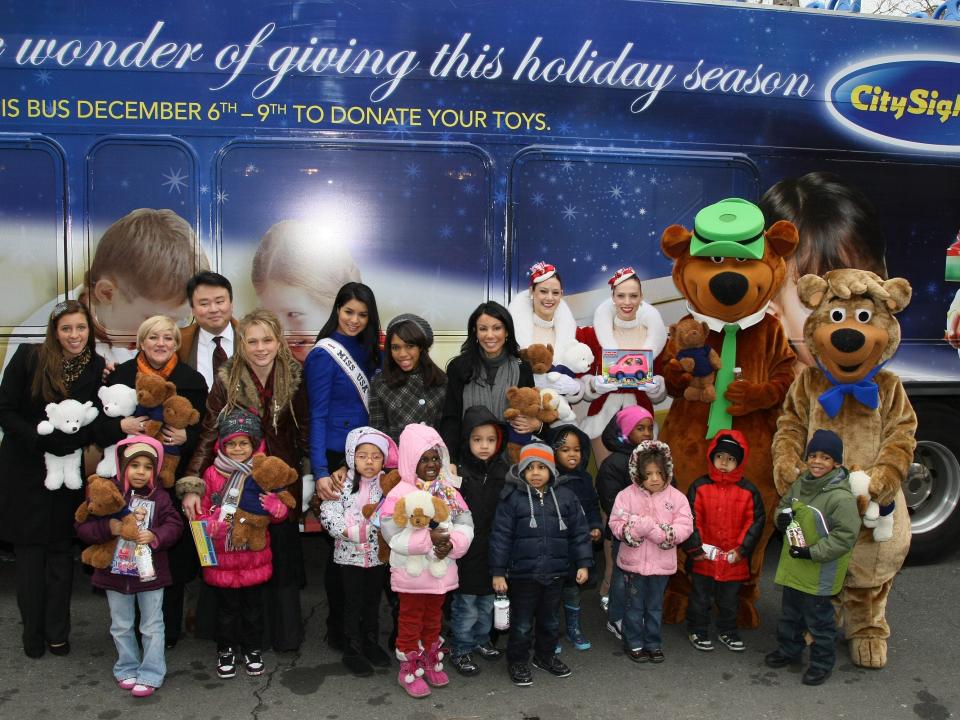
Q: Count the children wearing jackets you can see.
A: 11